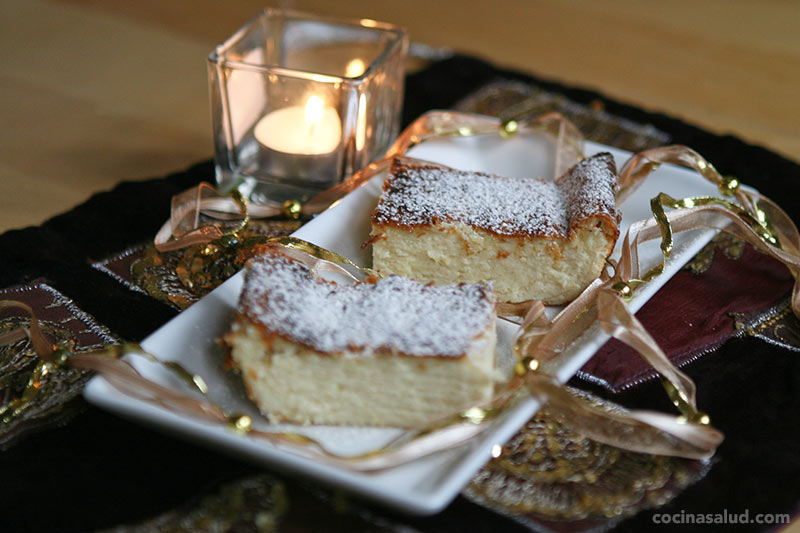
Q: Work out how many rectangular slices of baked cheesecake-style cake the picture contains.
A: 2